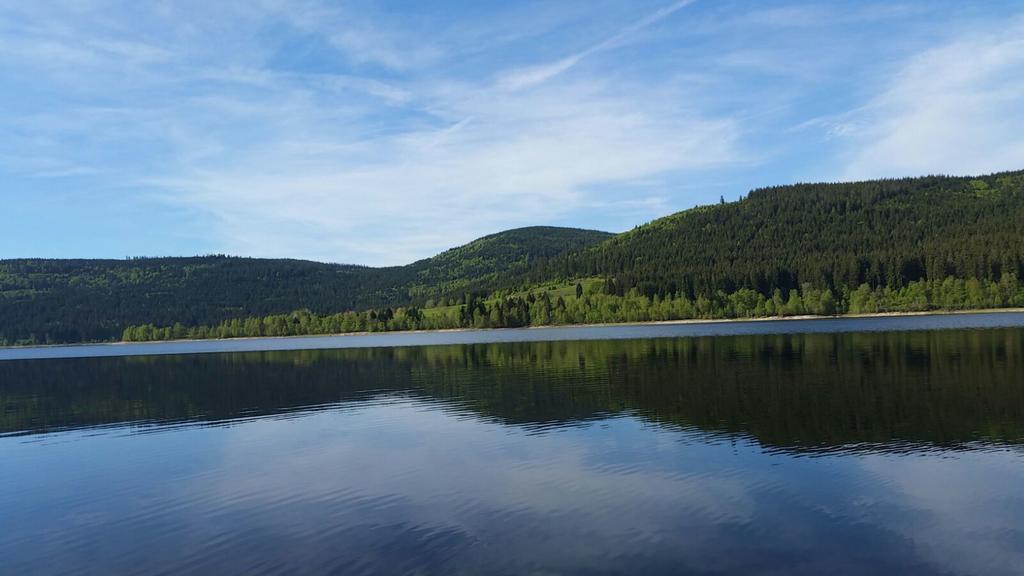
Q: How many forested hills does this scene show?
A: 3